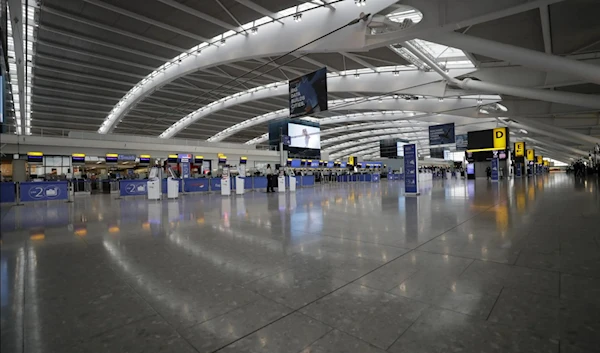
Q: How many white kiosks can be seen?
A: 6